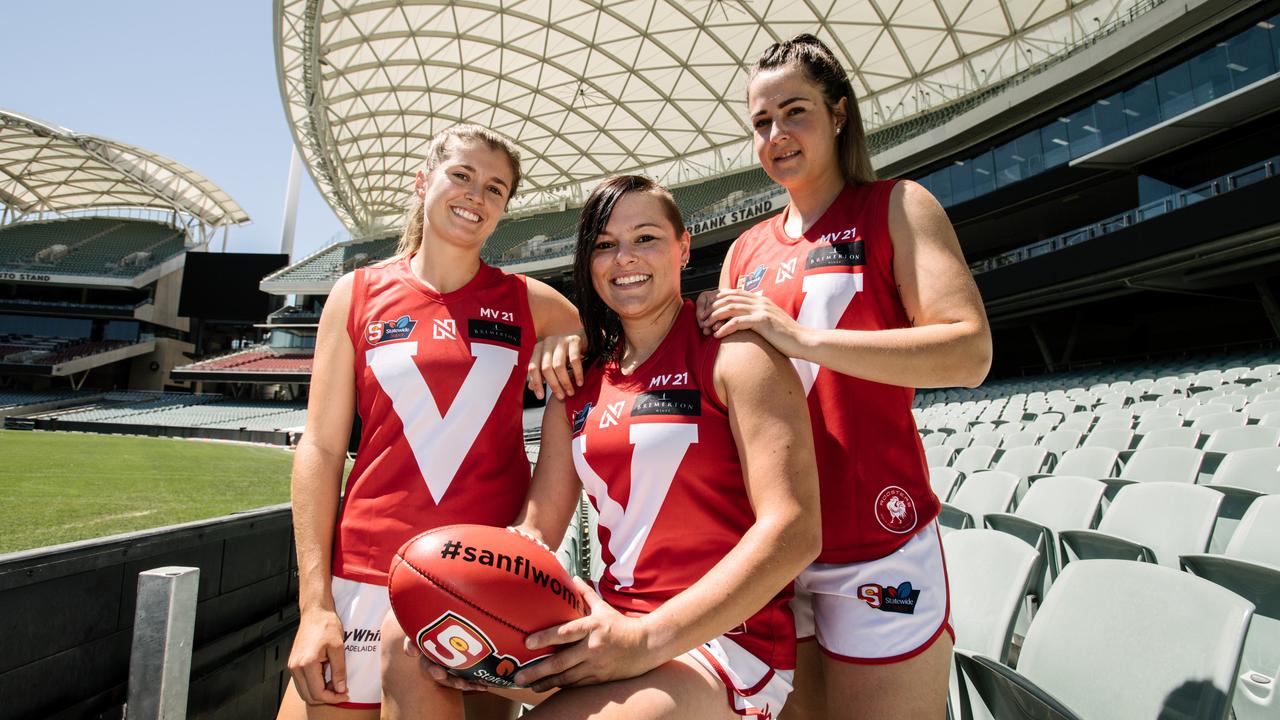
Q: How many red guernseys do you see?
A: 3